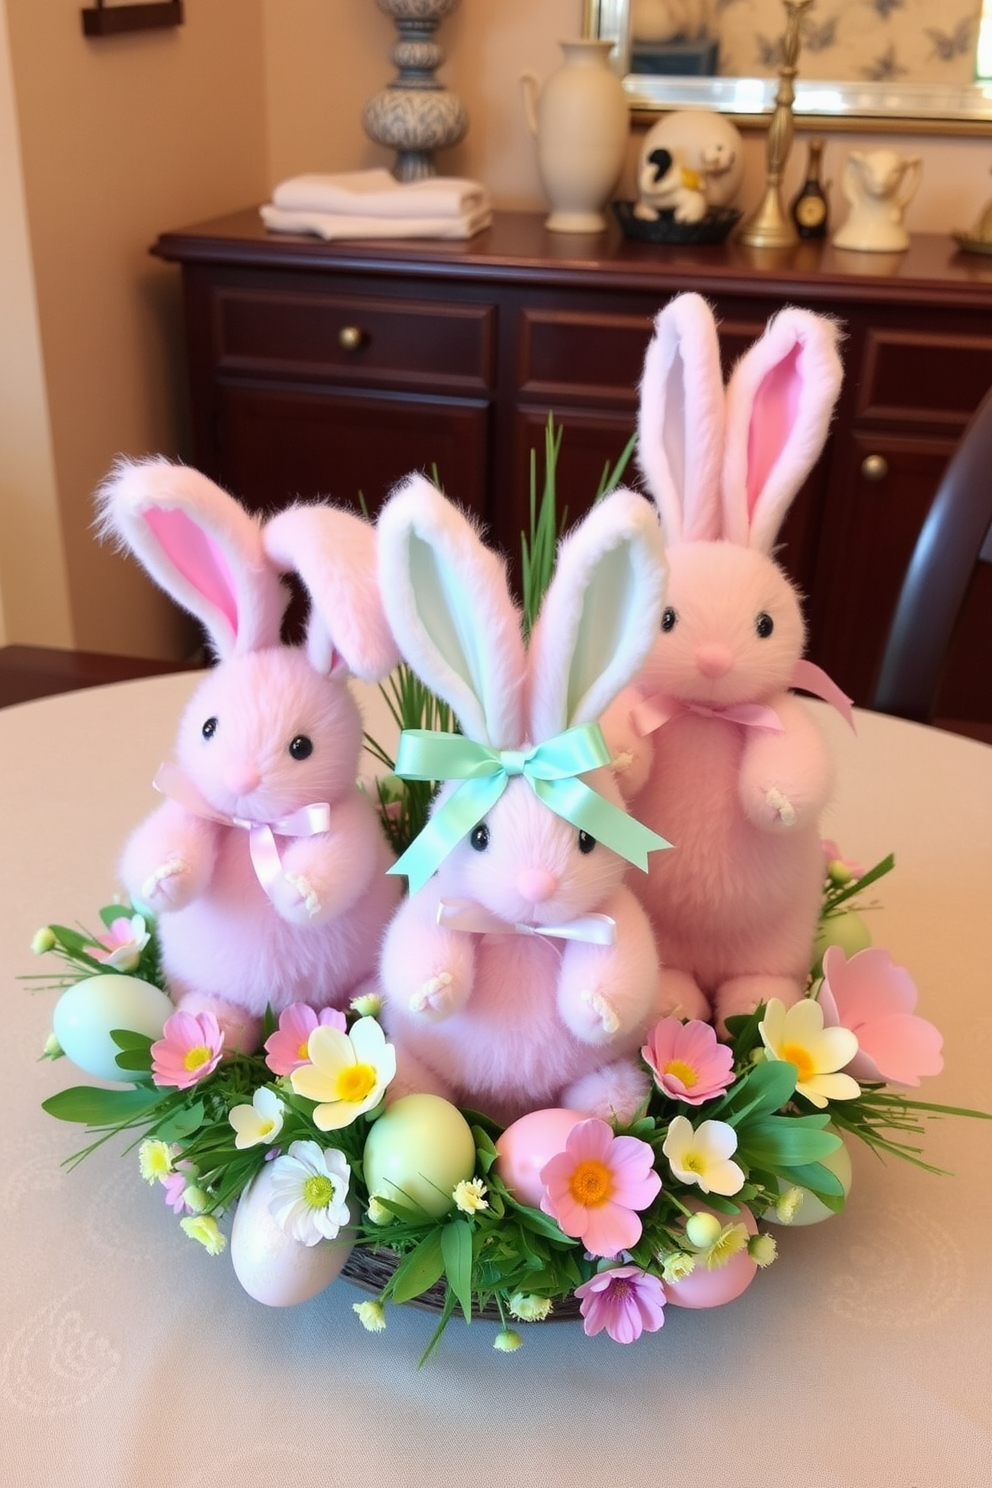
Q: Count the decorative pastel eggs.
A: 7